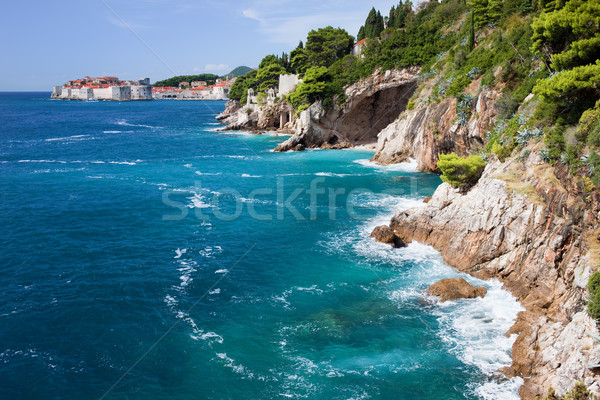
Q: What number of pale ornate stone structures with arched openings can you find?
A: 2